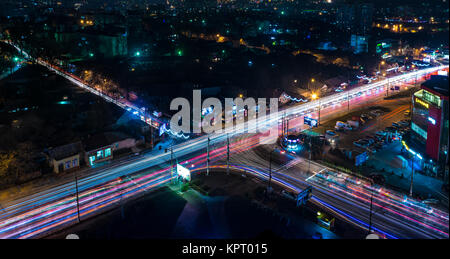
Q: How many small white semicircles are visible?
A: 2